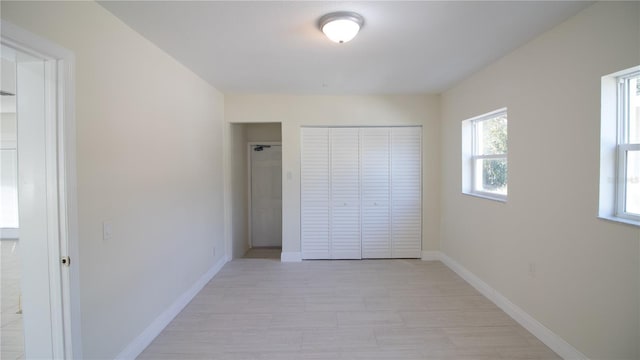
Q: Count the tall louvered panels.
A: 4